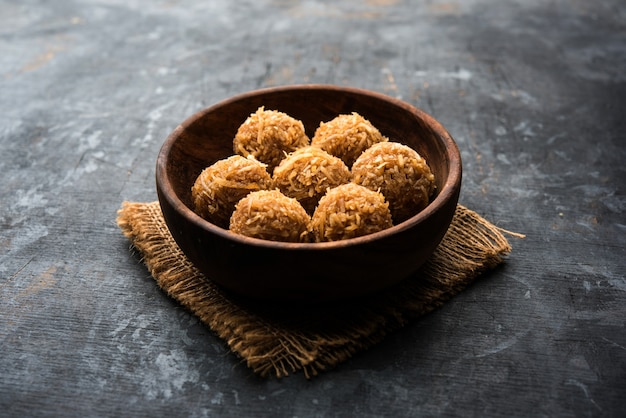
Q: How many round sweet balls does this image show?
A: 7